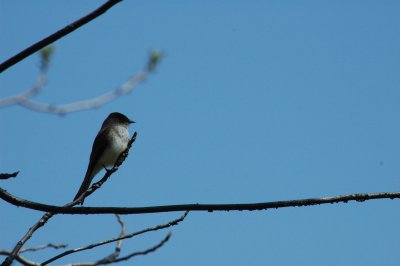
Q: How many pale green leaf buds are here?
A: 2